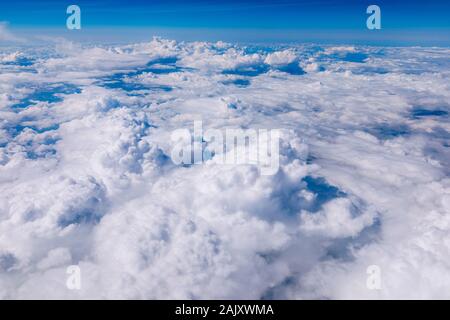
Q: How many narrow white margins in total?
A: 0